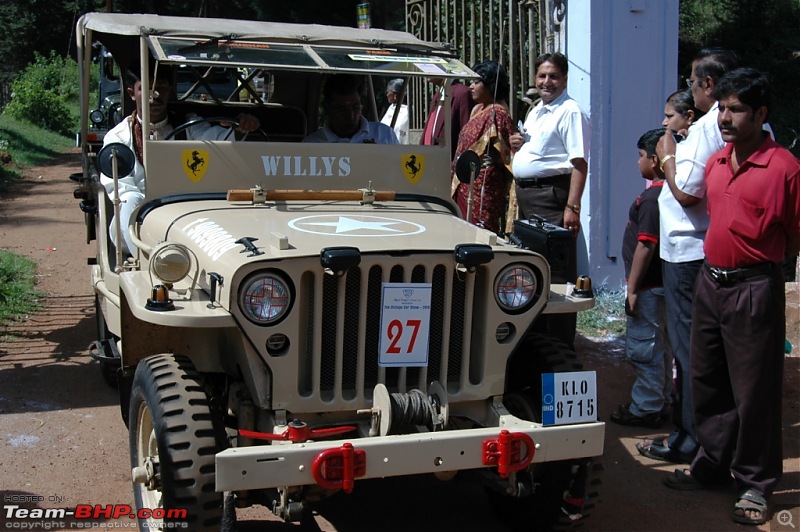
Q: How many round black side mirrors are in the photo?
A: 2